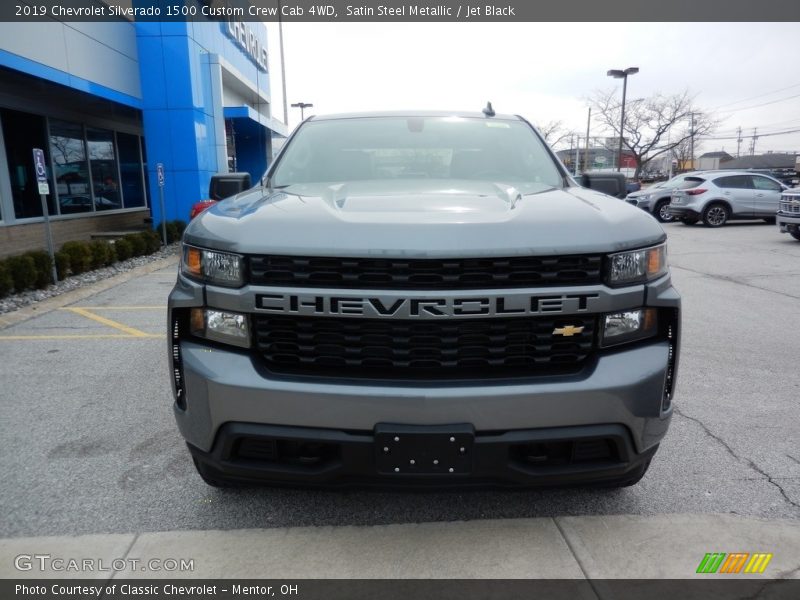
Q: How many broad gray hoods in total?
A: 1